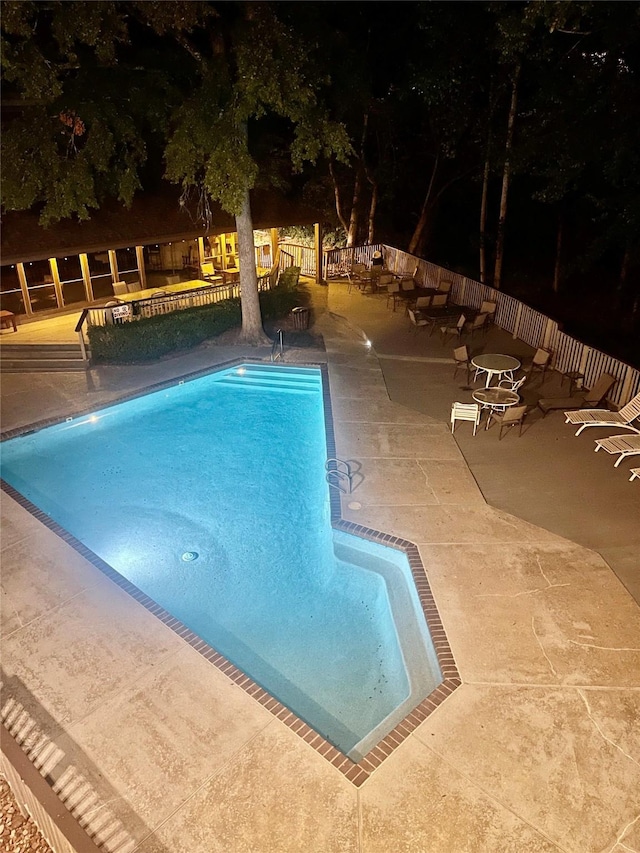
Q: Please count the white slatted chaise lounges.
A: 3